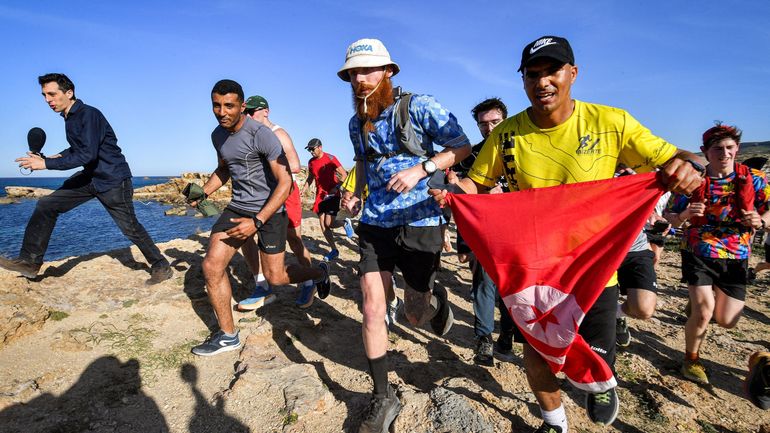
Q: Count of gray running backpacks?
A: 1